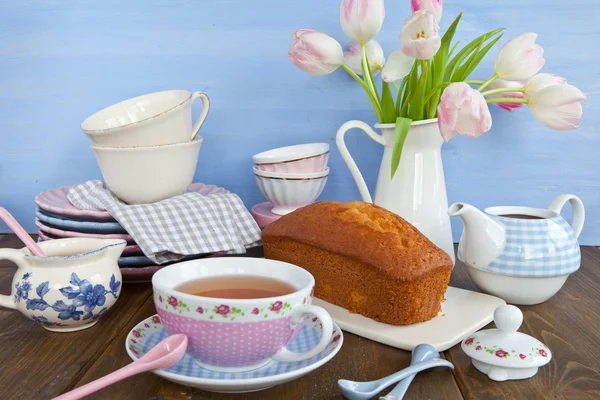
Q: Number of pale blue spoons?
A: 2